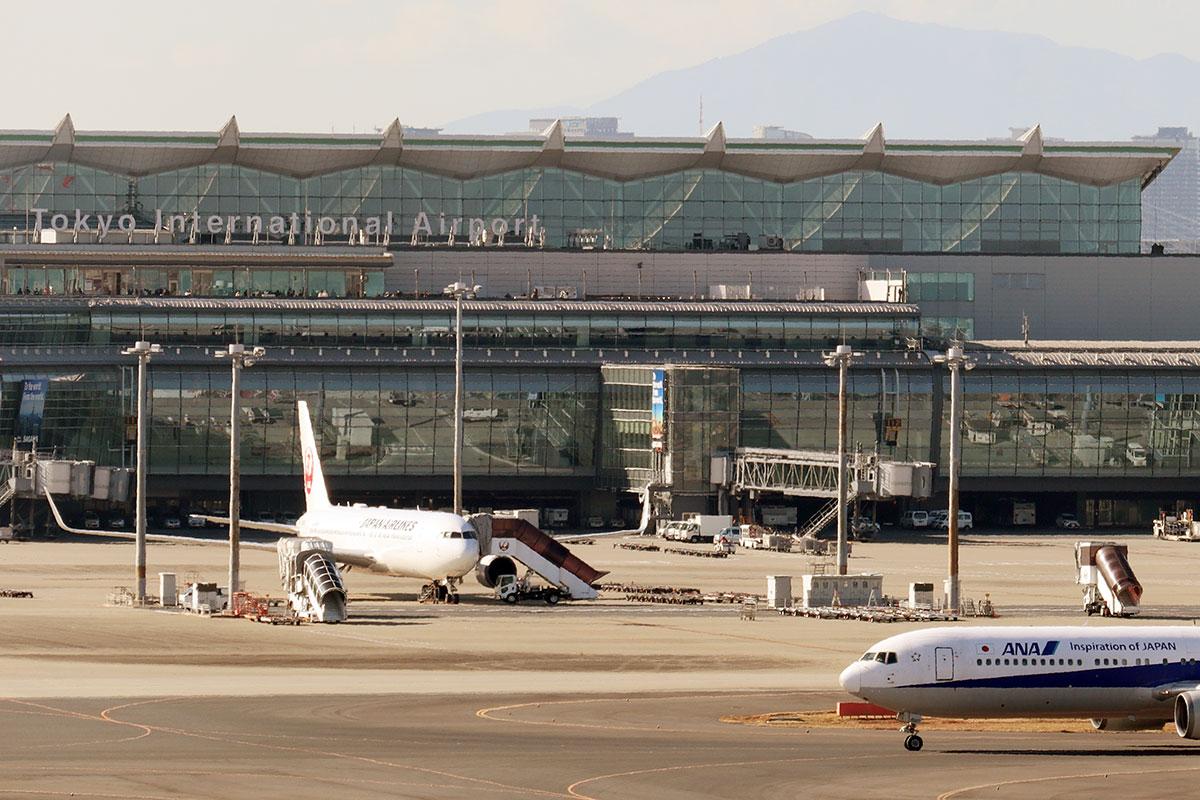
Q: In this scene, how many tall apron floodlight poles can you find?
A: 5